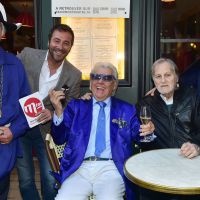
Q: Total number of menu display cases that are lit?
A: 1